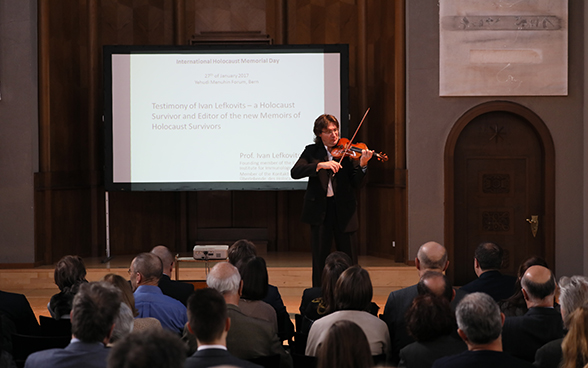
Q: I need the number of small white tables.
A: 1